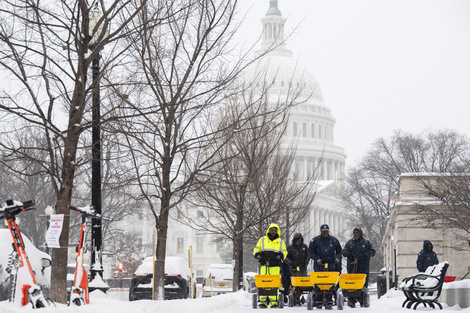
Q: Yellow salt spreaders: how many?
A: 4